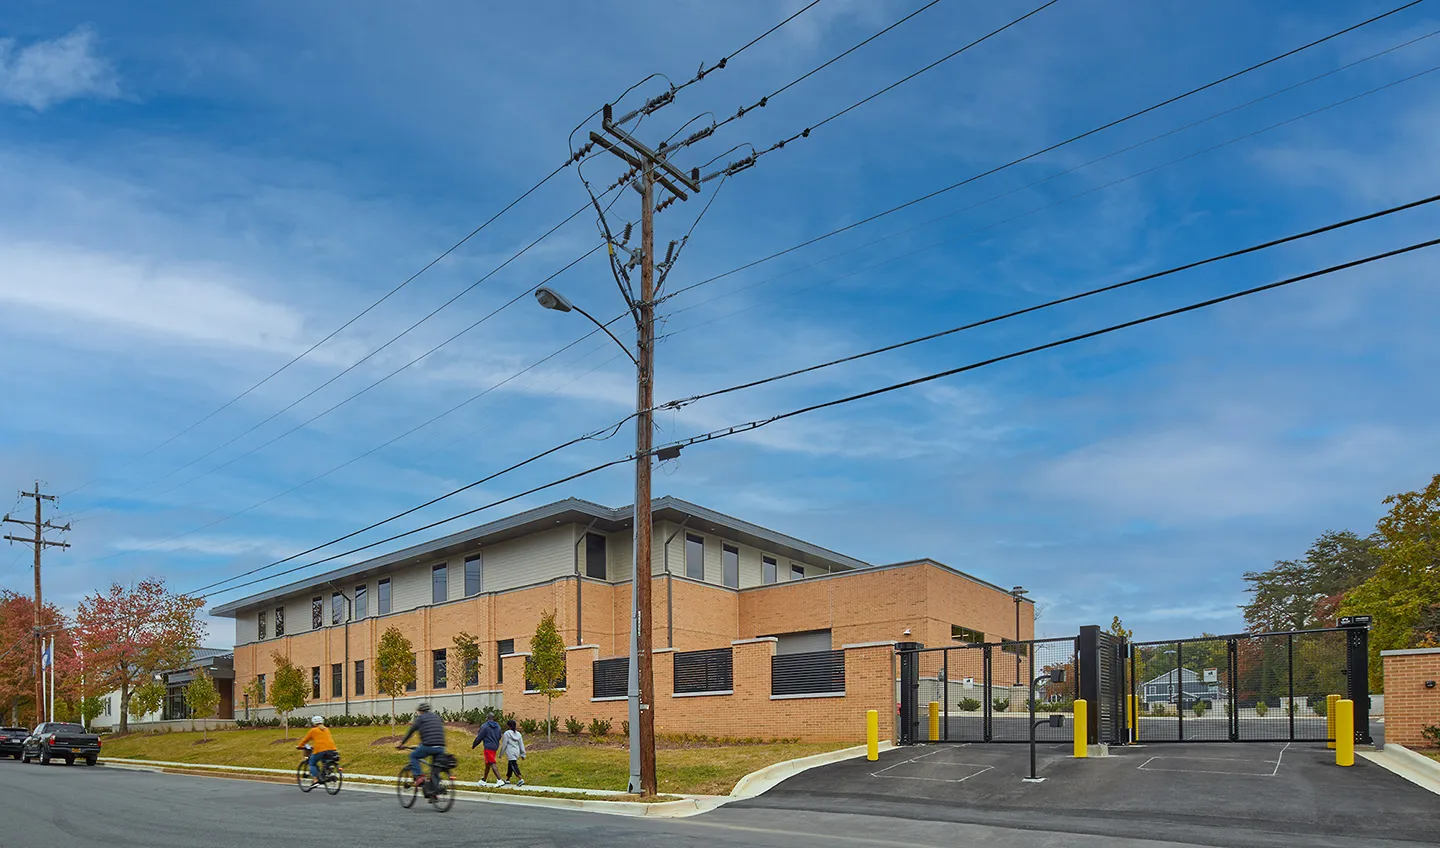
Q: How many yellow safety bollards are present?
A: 6